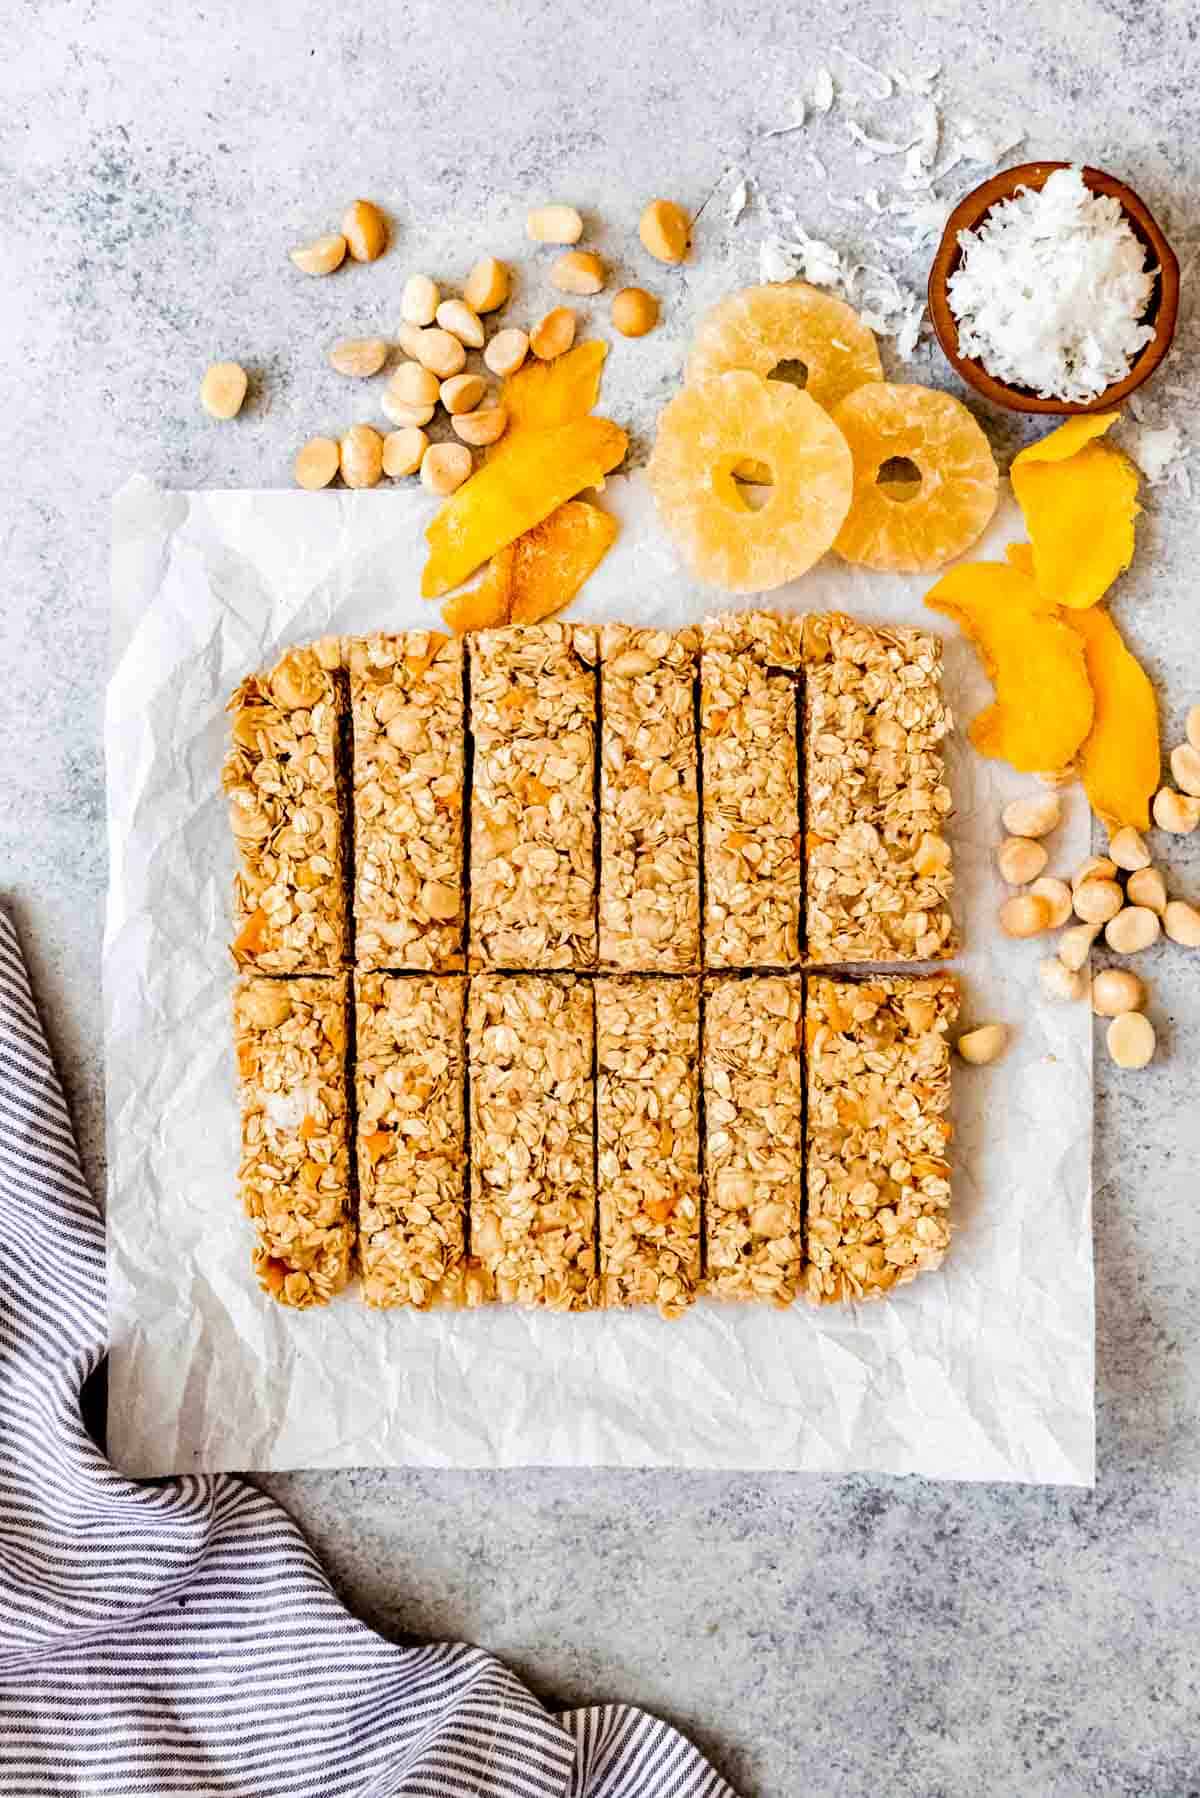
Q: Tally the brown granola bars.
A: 12